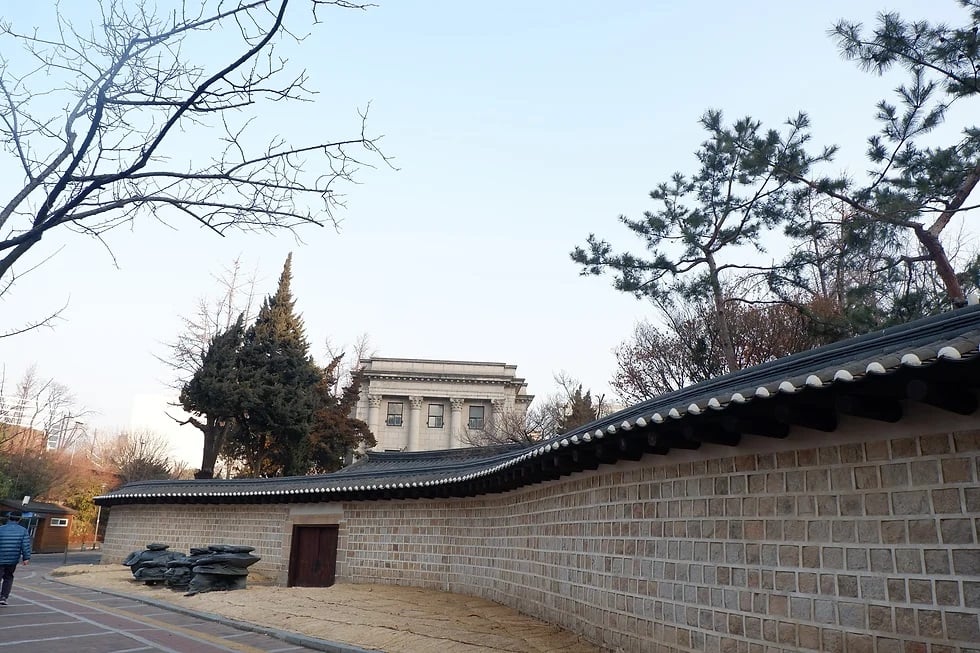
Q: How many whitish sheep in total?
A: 0